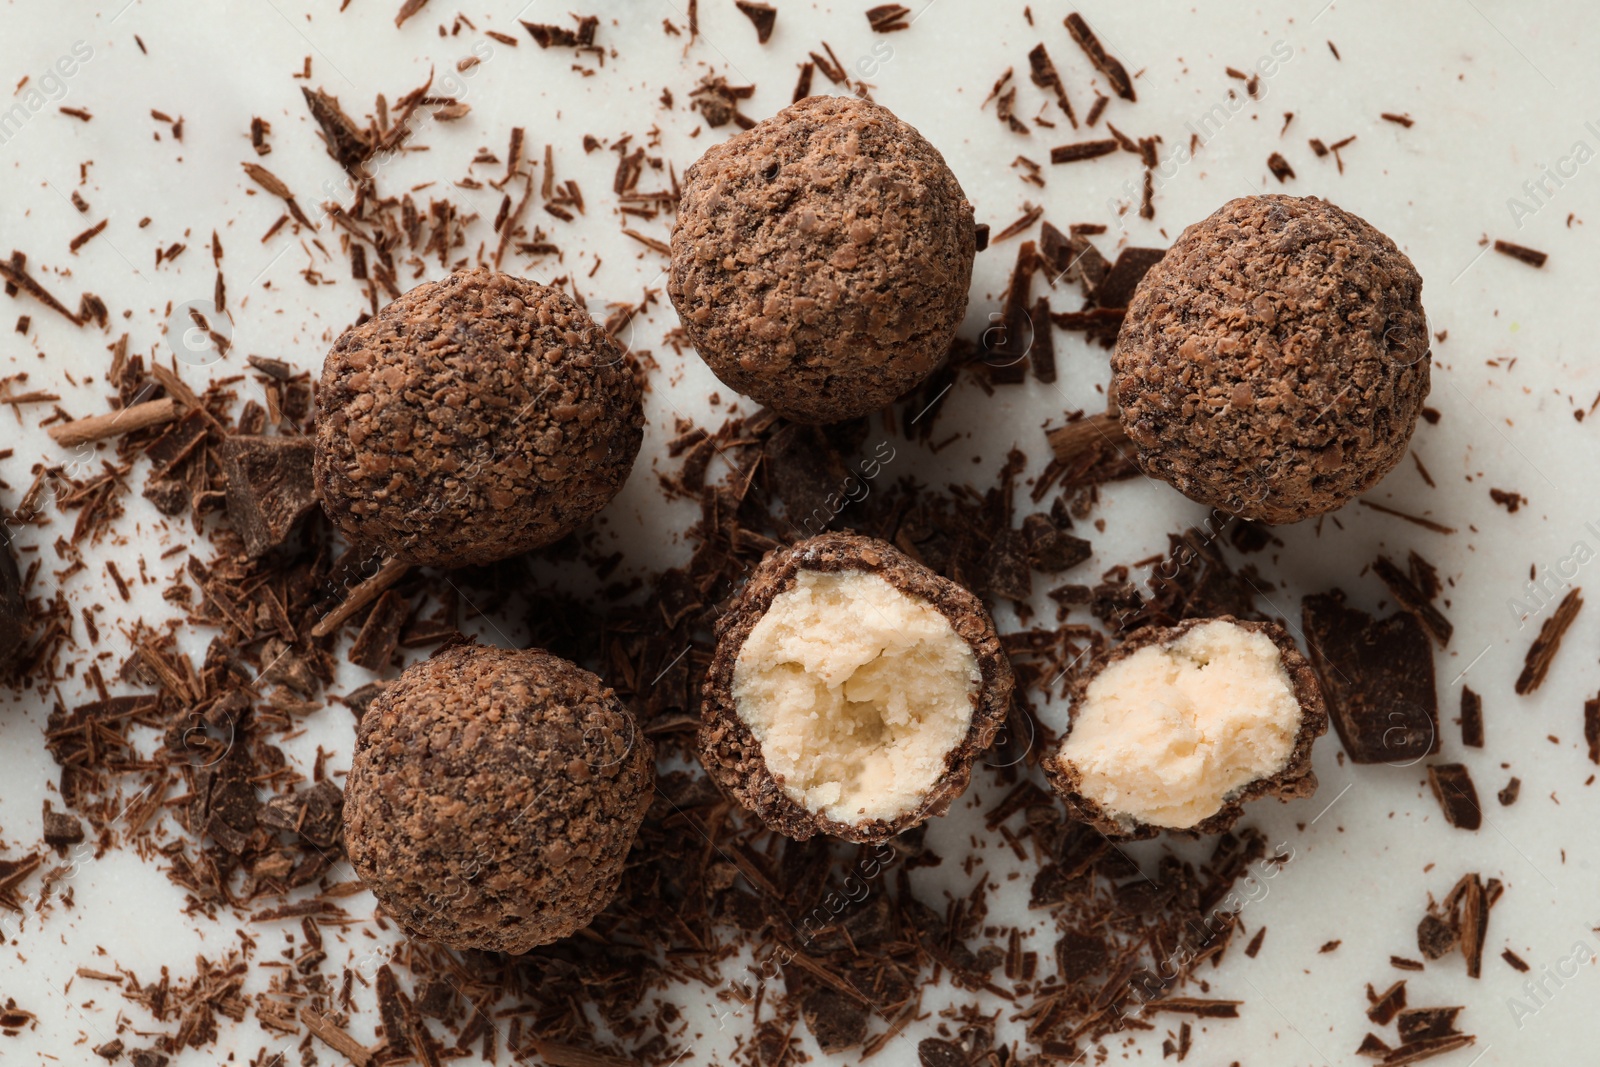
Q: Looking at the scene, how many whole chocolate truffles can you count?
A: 4